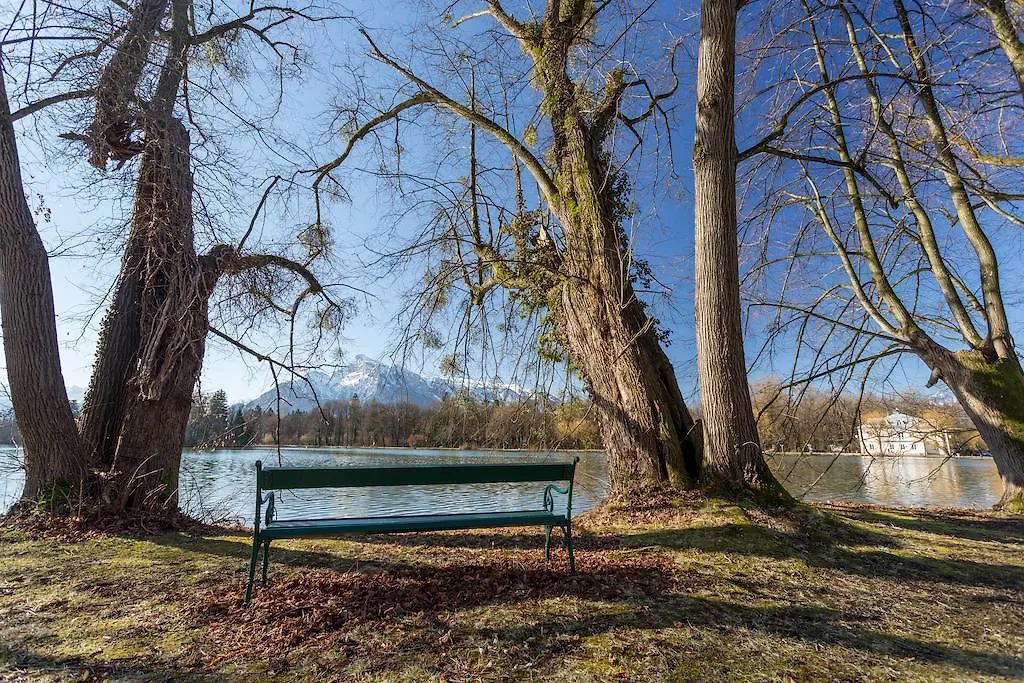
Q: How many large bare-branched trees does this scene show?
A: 5